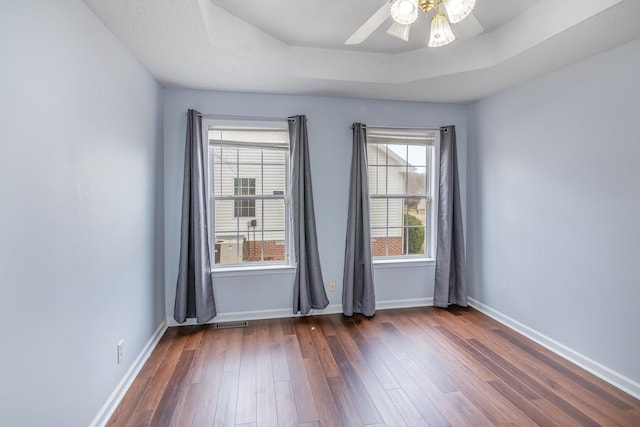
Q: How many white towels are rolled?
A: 0